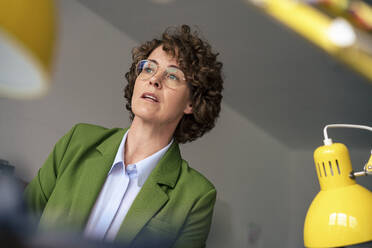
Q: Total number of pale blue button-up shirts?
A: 1